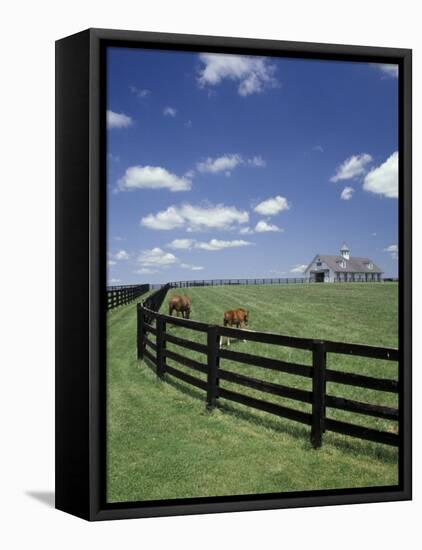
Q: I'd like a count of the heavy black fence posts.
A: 4